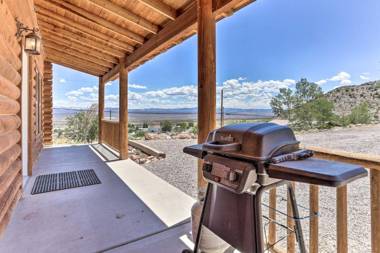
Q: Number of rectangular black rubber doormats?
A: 1